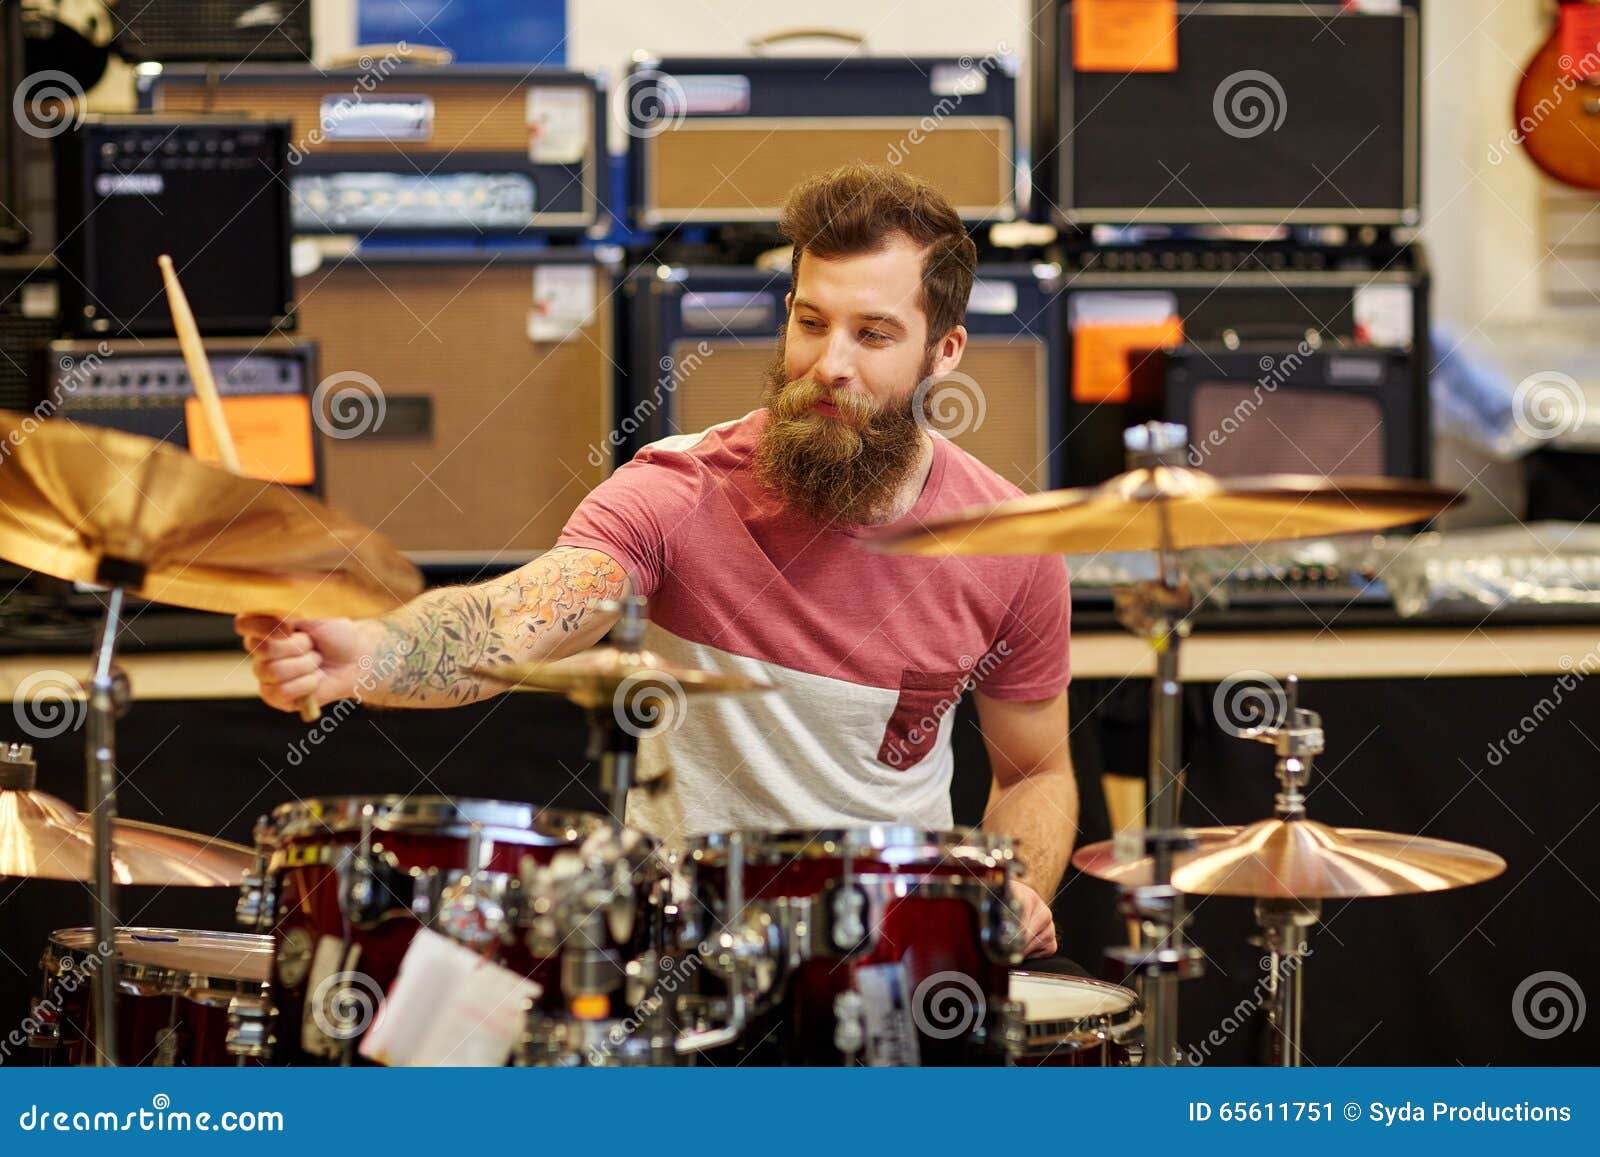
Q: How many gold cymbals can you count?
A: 5